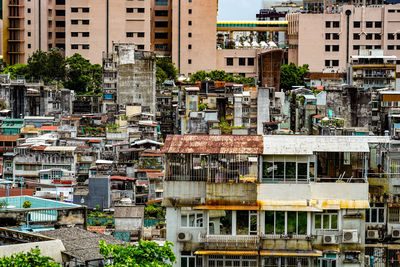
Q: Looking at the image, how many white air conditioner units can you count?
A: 5